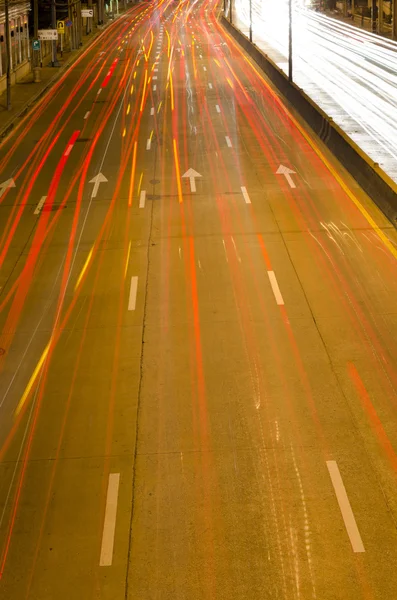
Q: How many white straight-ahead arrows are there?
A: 4